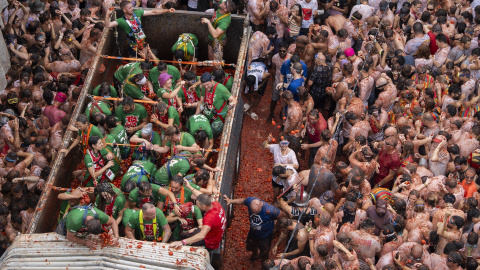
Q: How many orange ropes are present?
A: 4